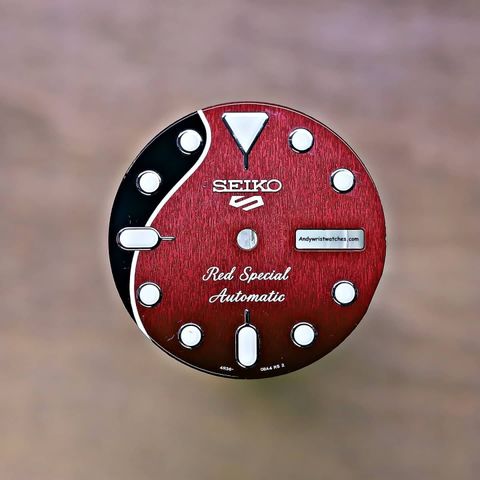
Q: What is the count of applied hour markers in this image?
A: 11